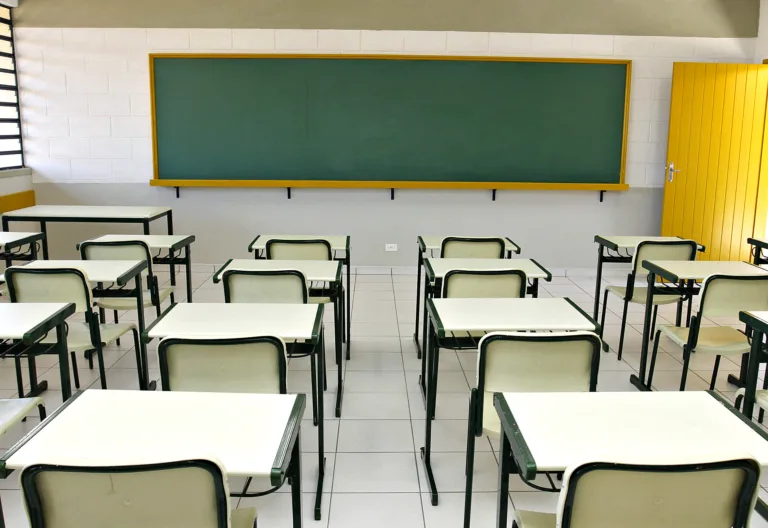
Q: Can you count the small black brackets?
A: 5